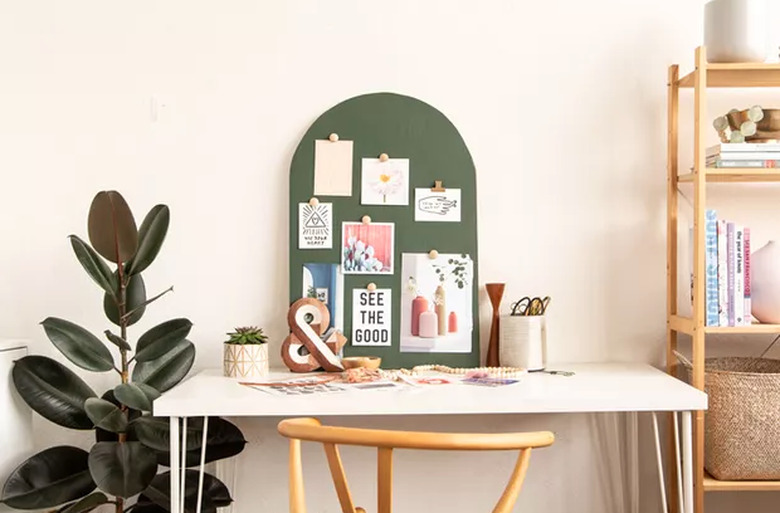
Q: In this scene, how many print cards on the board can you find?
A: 8